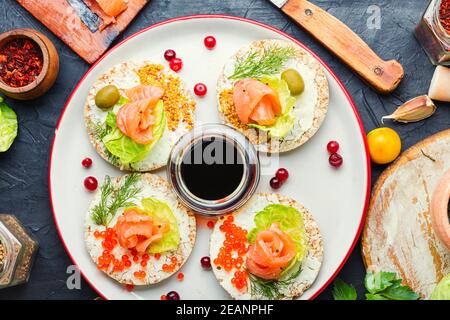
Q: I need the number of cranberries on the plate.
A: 12